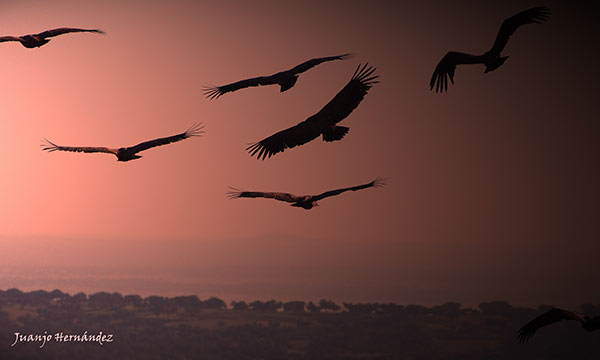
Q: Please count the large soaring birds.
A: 7